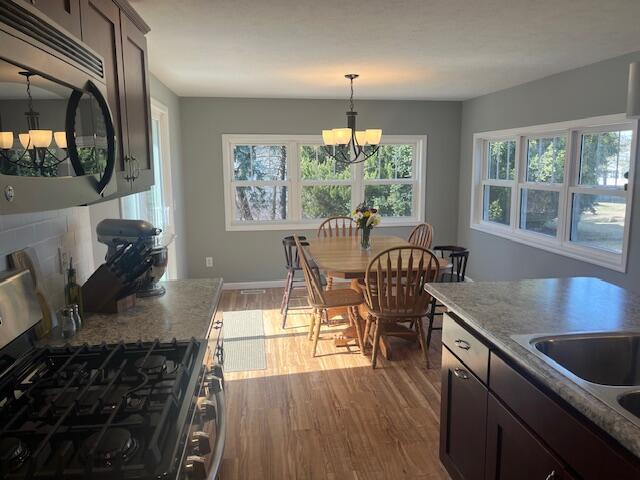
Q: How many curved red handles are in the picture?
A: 0